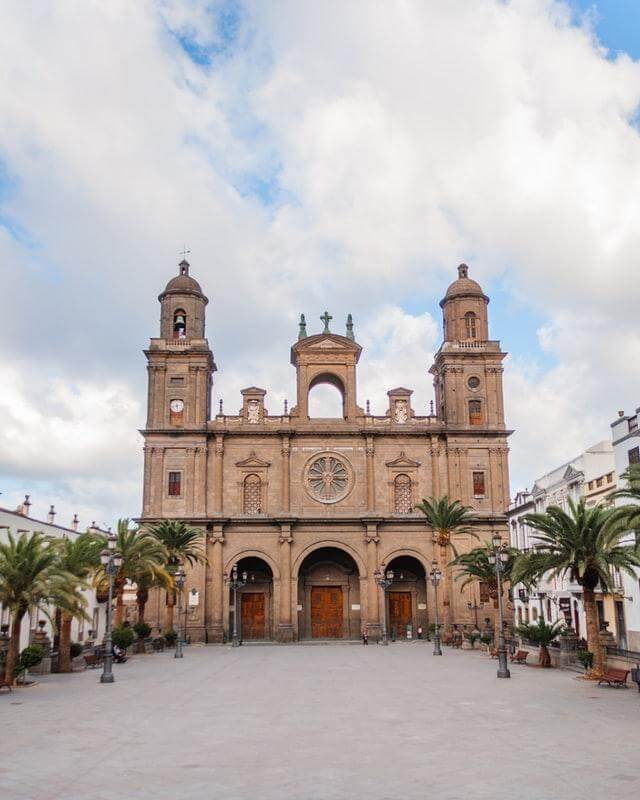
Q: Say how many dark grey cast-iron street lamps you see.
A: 6